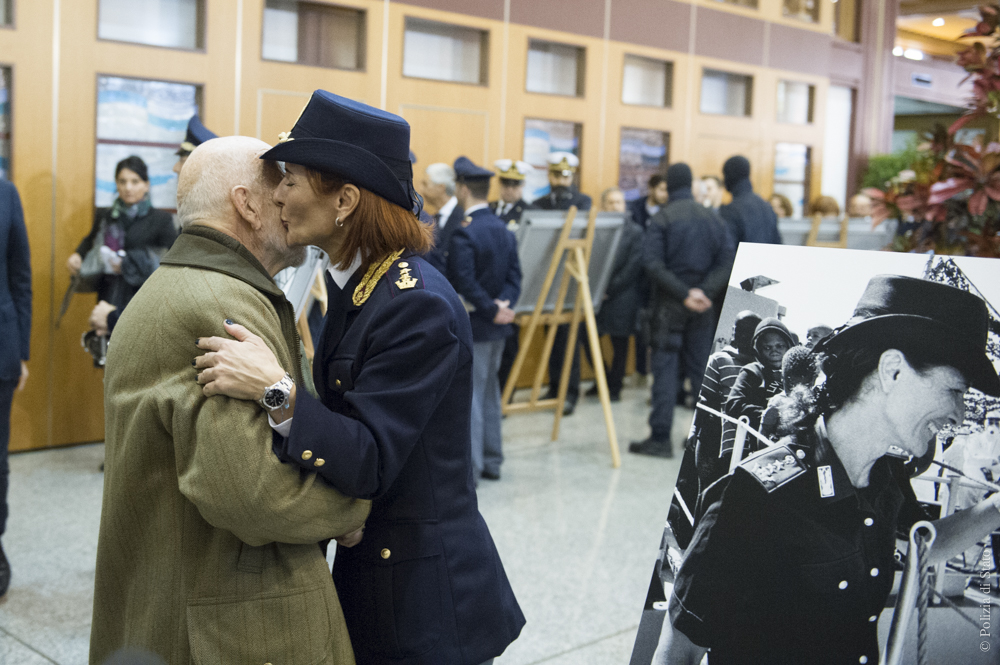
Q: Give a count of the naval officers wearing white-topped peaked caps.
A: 2